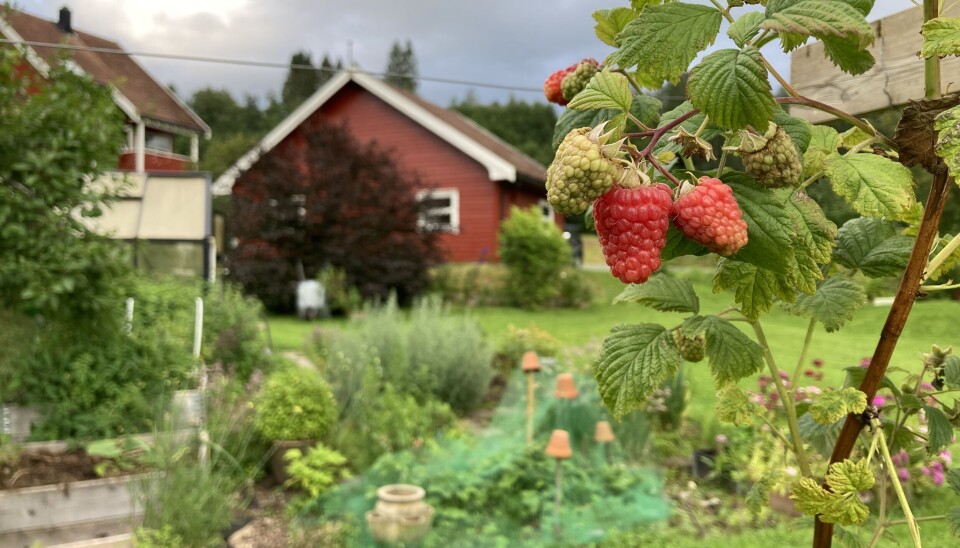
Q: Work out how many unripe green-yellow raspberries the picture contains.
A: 4